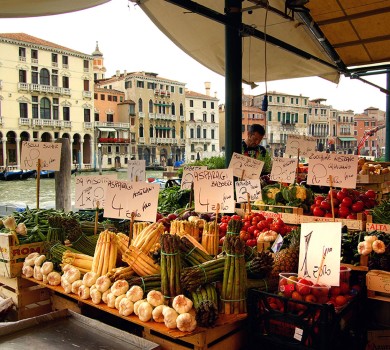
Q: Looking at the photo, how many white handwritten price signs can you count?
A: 12